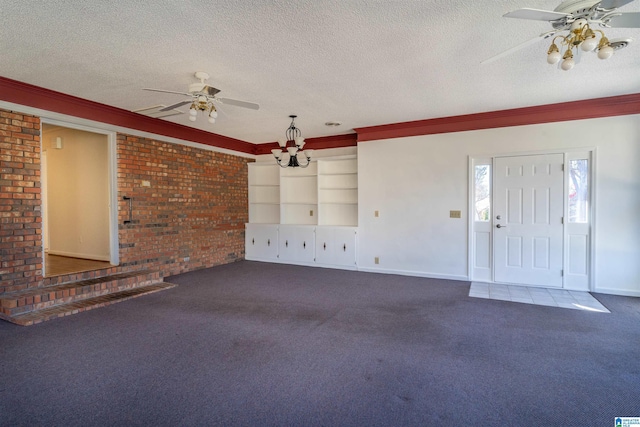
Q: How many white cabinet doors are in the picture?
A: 6